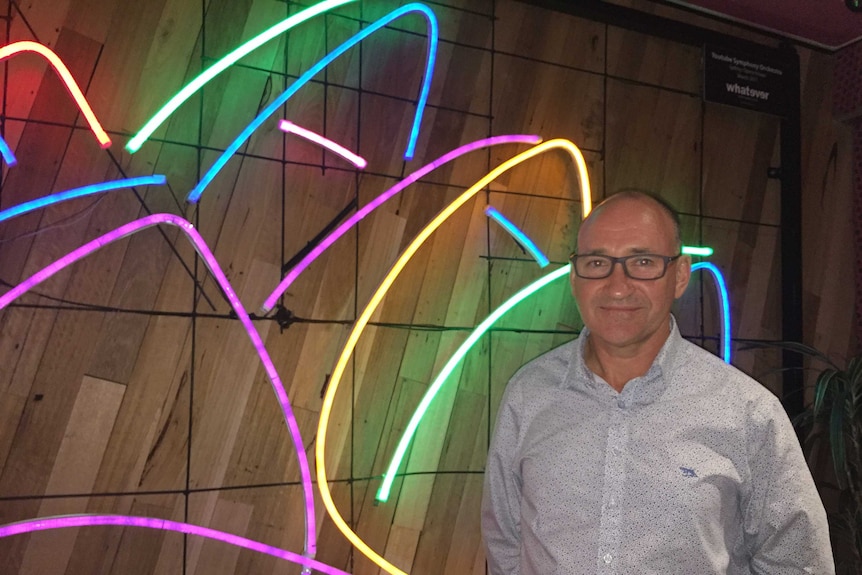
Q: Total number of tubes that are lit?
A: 13